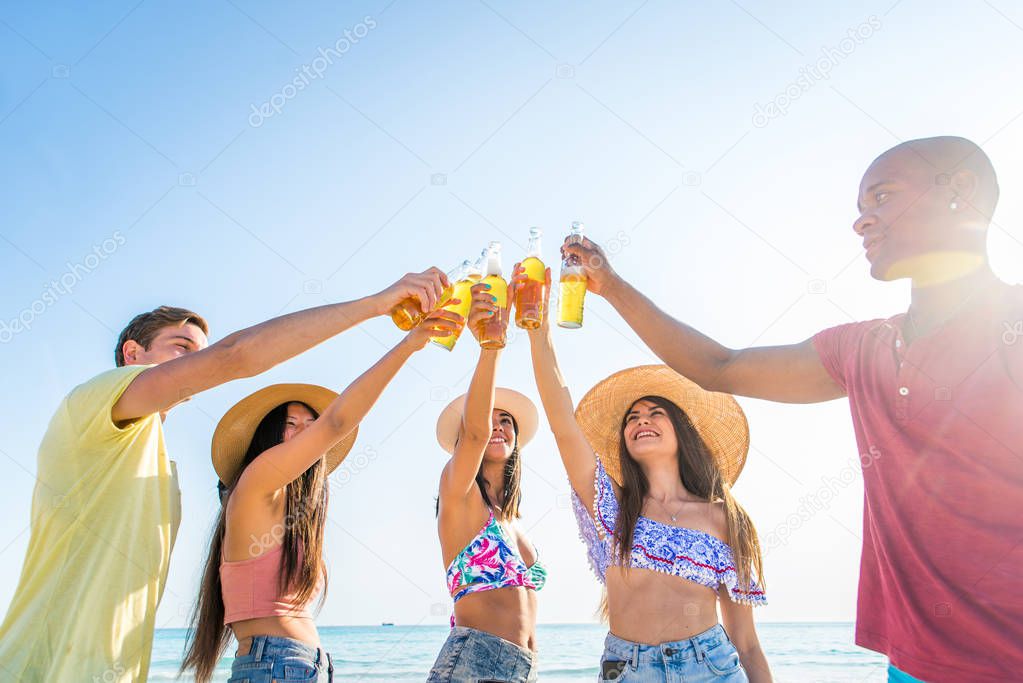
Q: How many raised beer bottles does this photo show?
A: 5